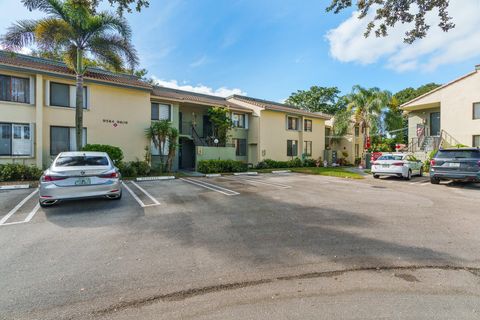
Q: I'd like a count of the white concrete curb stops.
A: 5